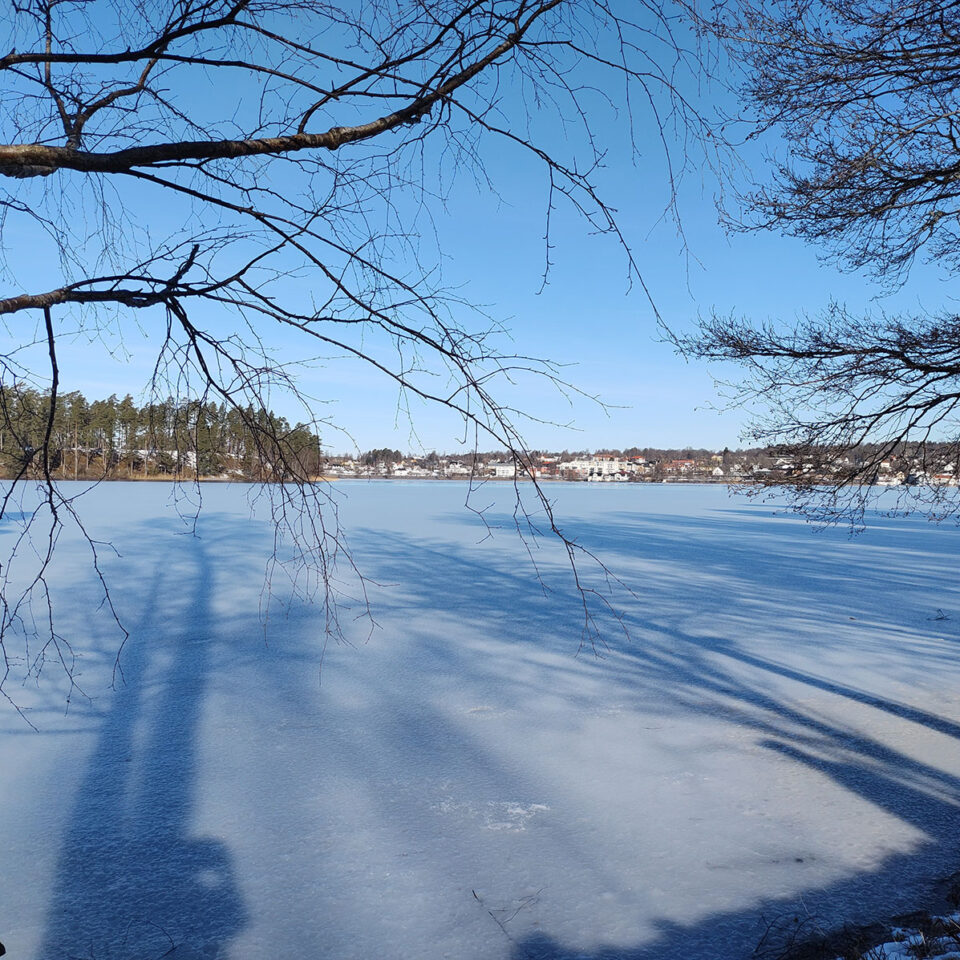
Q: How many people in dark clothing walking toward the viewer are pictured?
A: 0